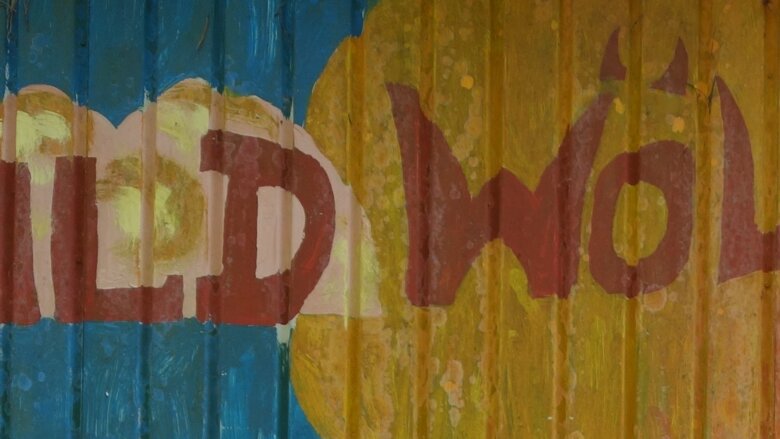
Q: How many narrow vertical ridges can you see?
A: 12